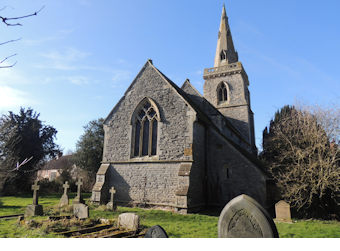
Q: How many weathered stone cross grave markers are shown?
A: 4